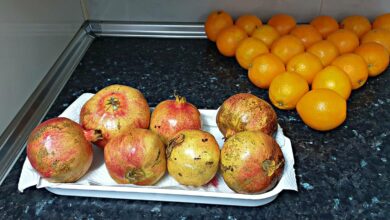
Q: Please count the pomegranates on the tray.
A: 7